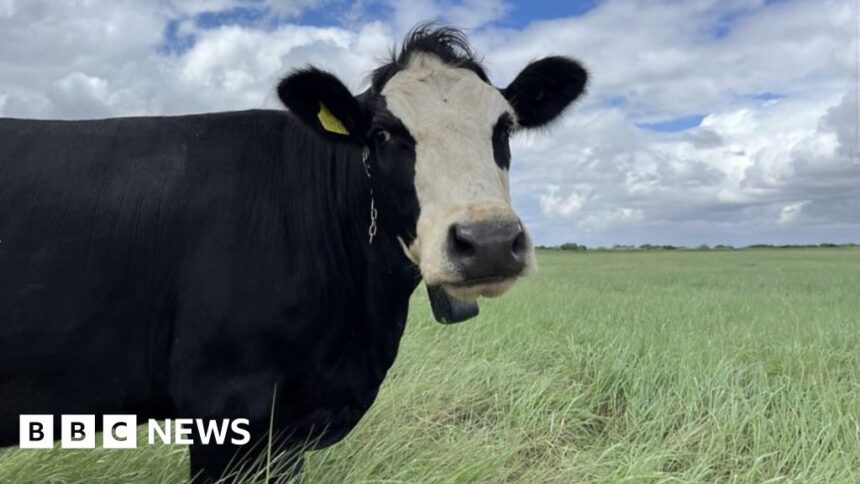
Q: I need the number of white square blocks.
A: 3